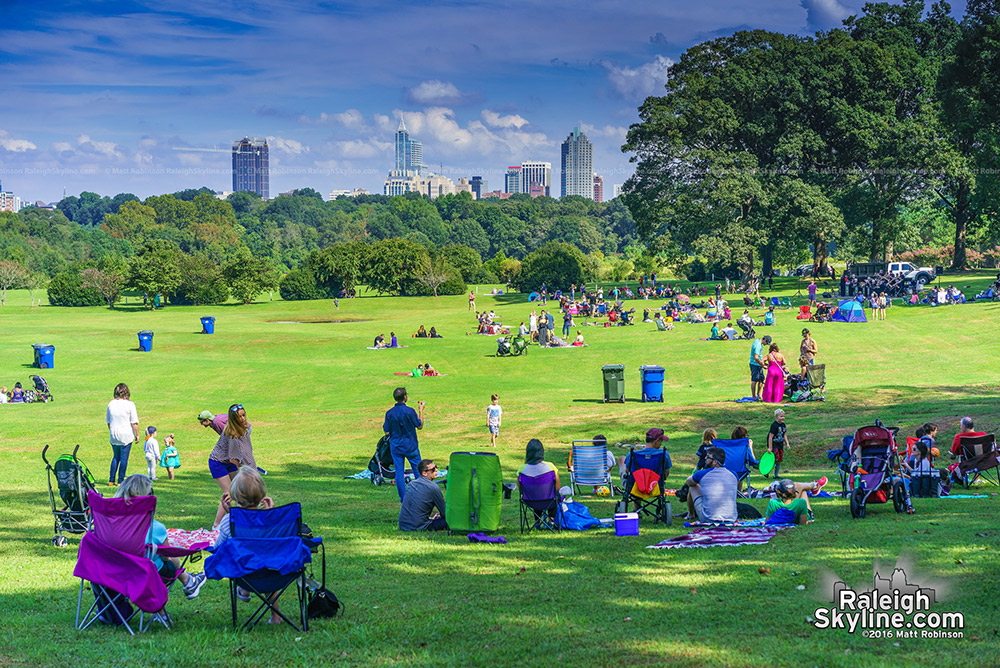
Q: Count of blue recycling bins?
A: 4